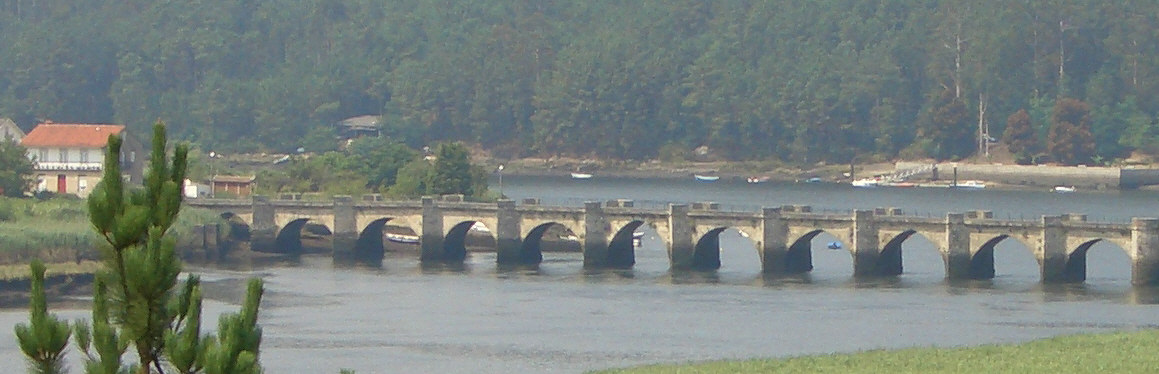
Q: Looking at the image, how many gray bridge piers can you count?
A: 11